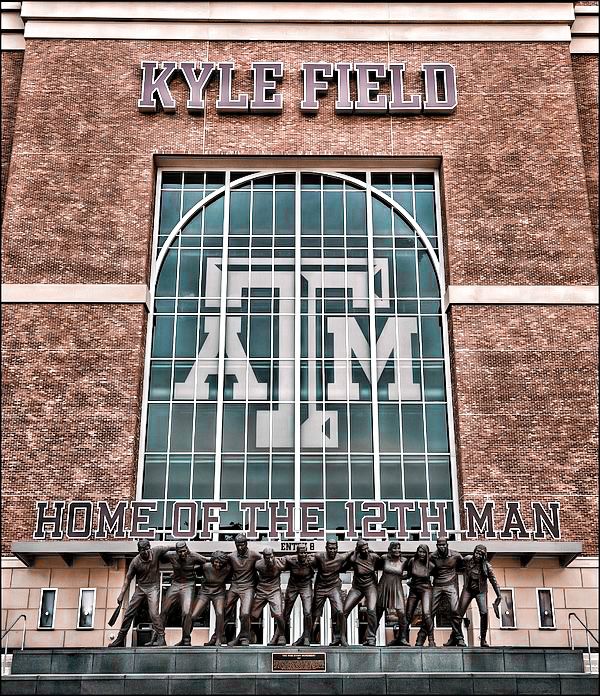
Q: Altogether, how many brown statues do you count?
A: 12